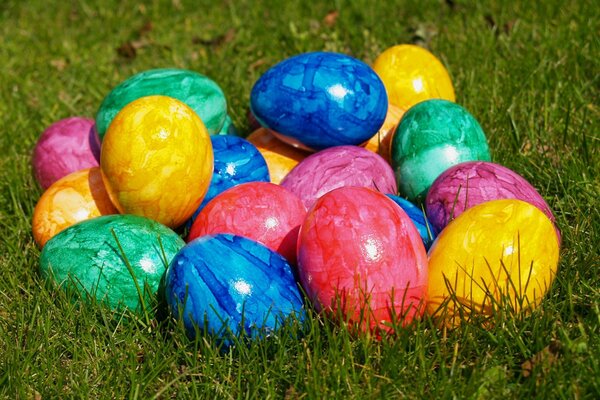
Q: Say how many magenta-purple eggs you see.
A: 3